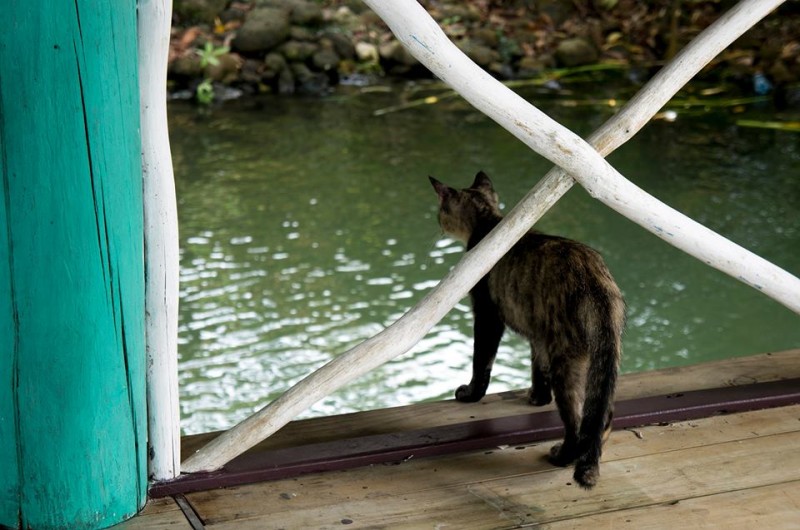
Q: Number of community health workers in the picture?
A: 0